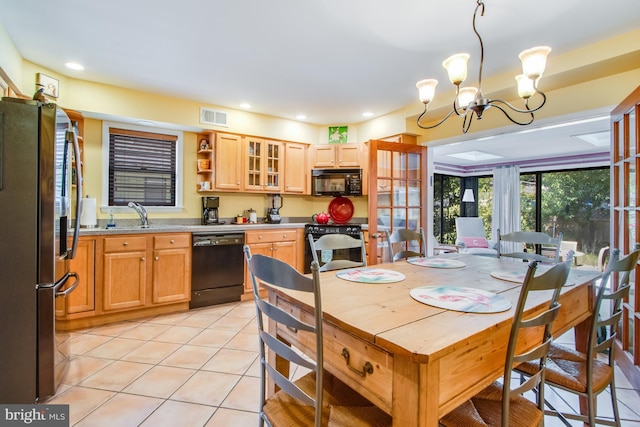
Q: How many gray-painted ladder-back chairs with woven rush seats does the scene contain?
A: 6